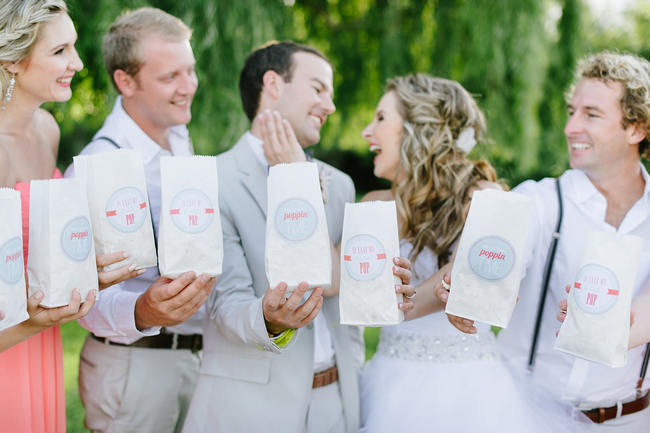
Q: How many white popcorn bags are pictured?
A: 8